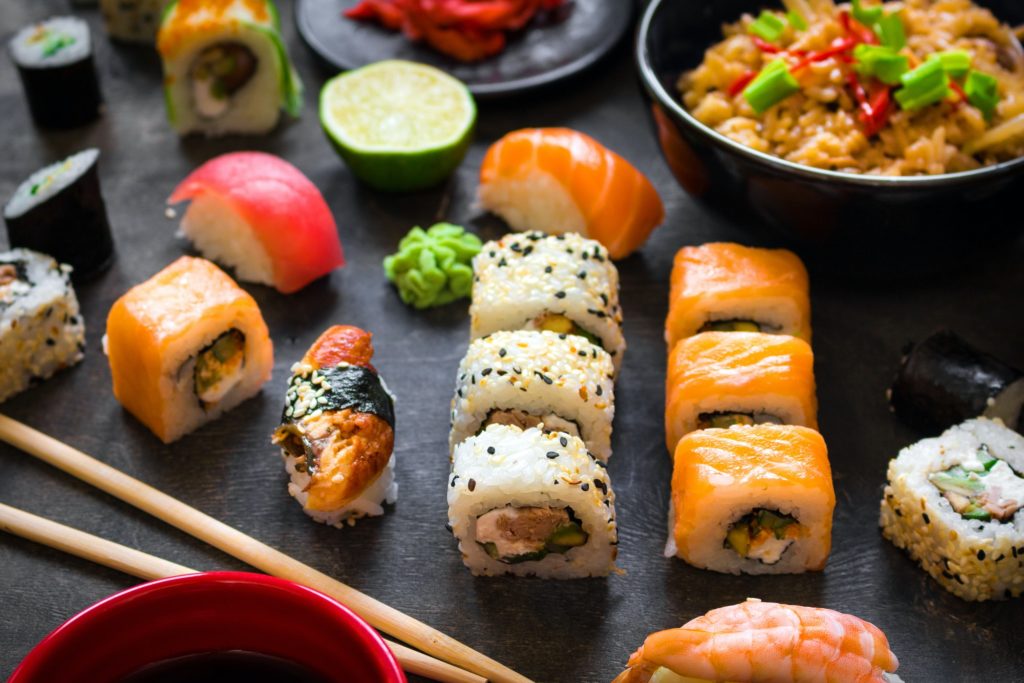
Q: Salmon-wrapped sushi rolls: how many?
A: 4